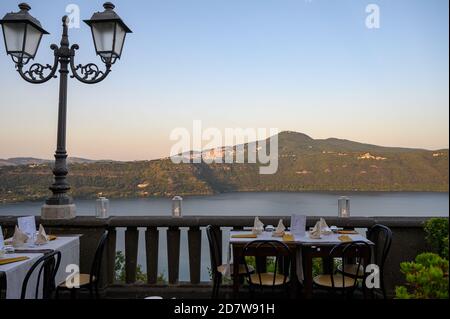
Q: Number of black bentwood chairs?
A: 6